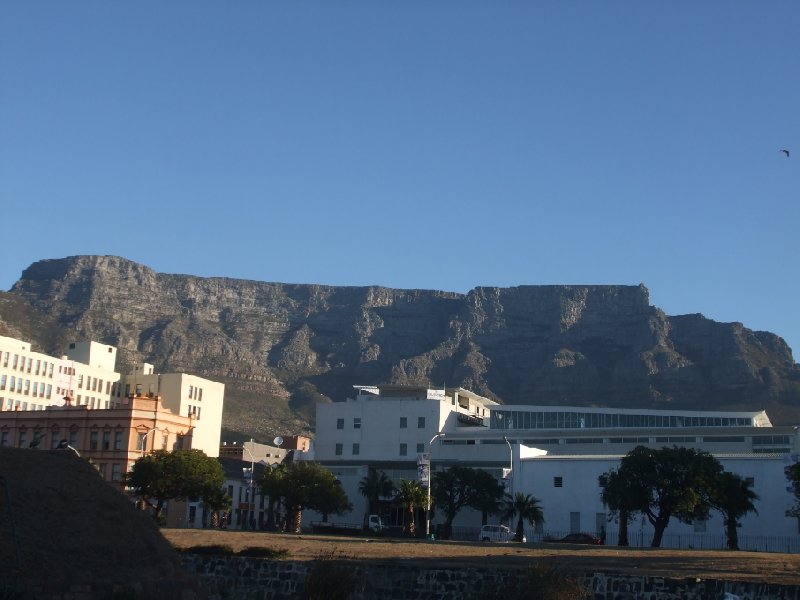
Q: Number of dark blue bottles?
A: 0